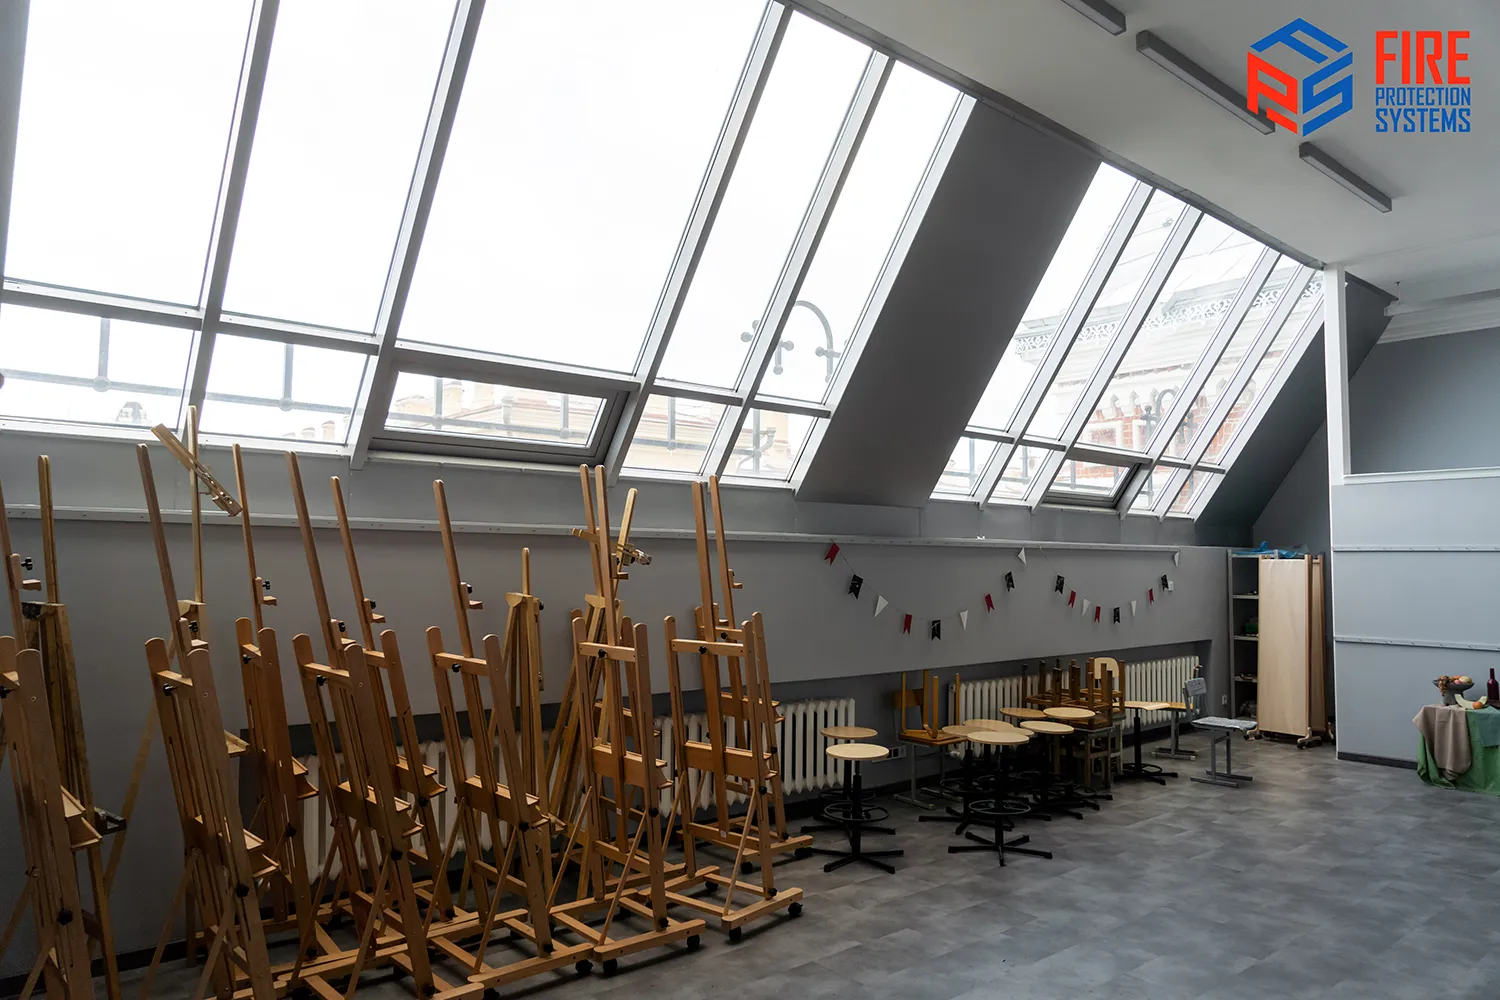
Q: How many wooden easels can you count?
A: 14